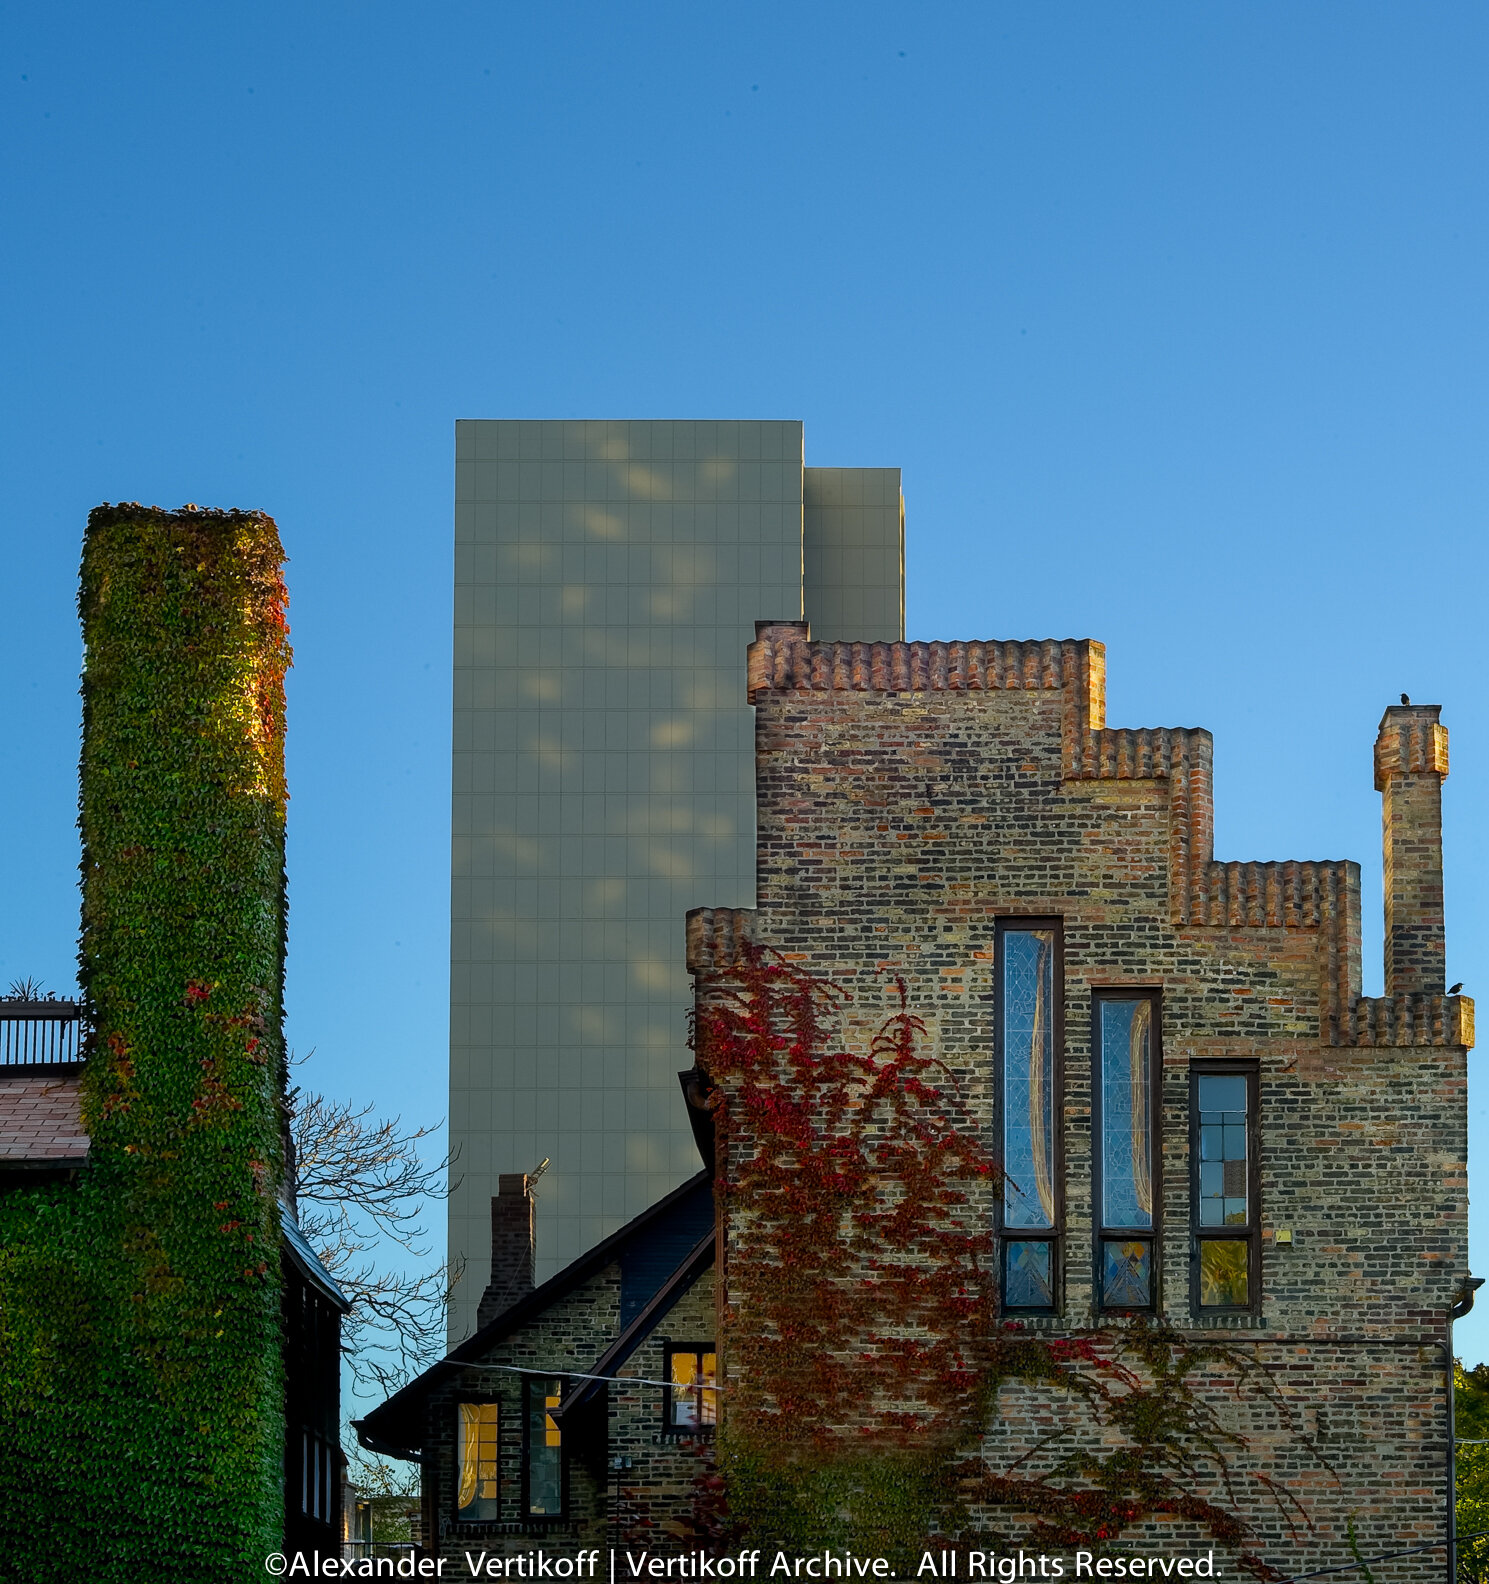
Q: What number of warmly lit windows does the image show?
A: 3